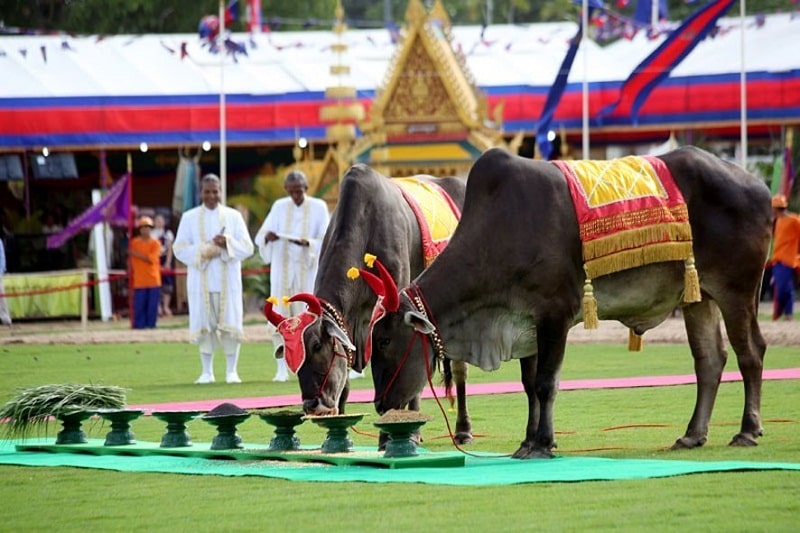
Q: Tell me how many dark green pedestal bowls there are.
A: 7